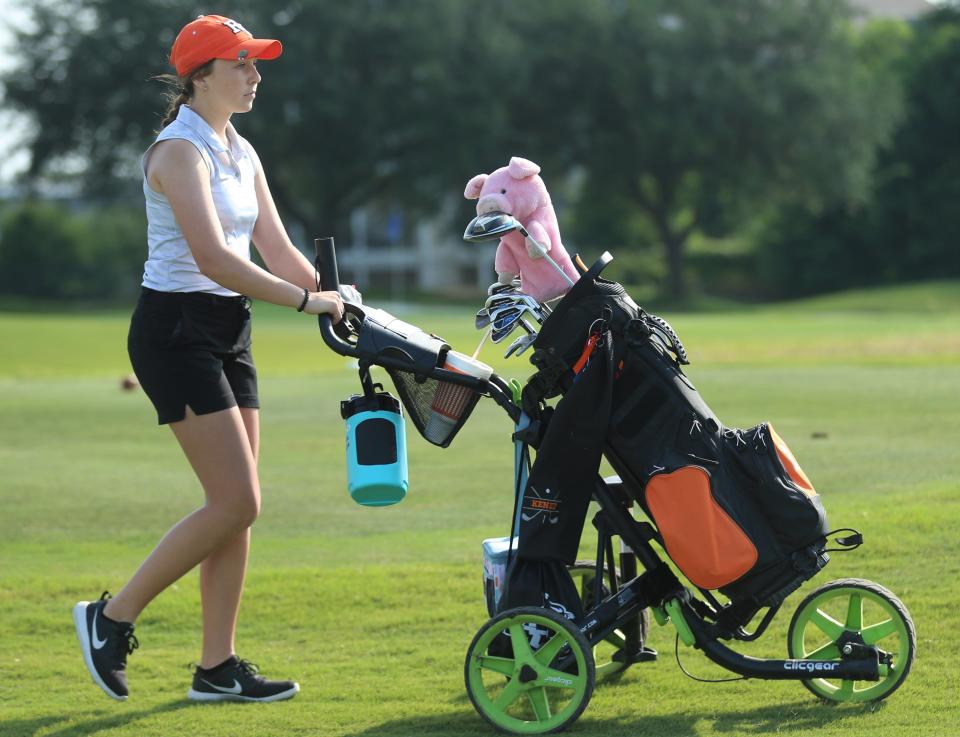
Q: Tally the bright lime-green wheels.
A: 3